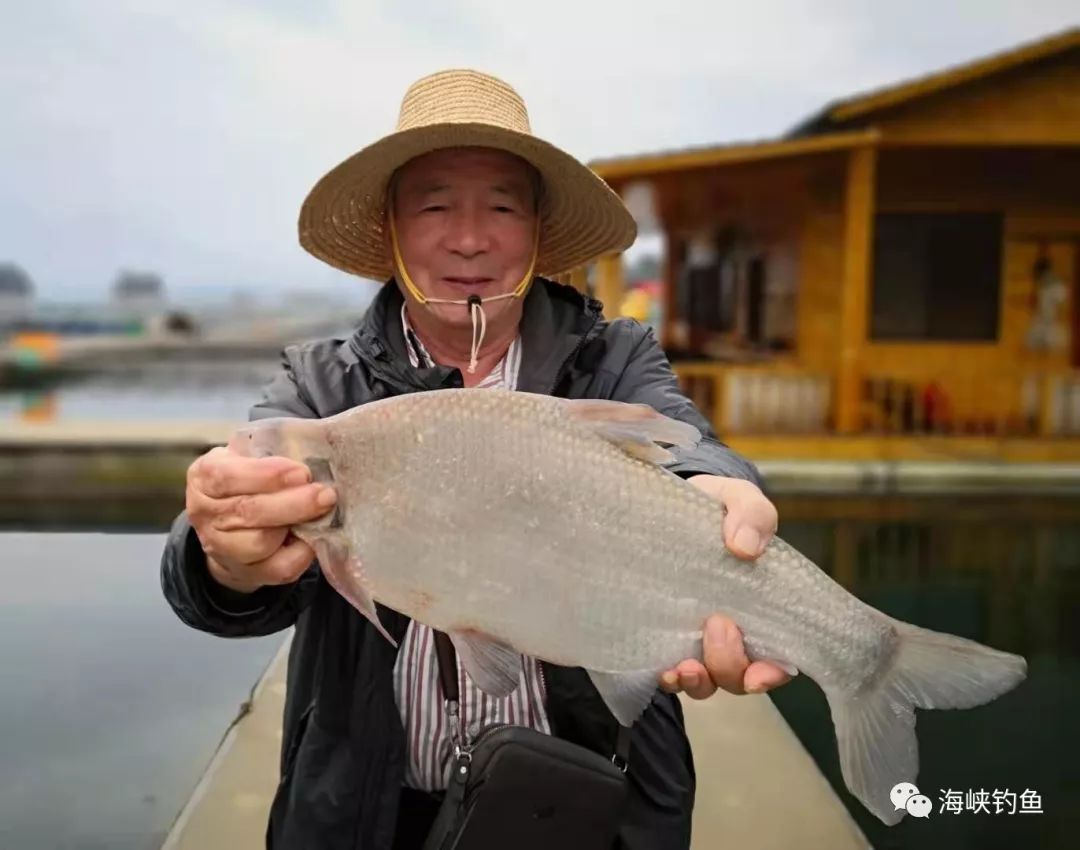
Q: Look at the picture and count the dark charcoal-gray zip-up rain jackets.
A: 1